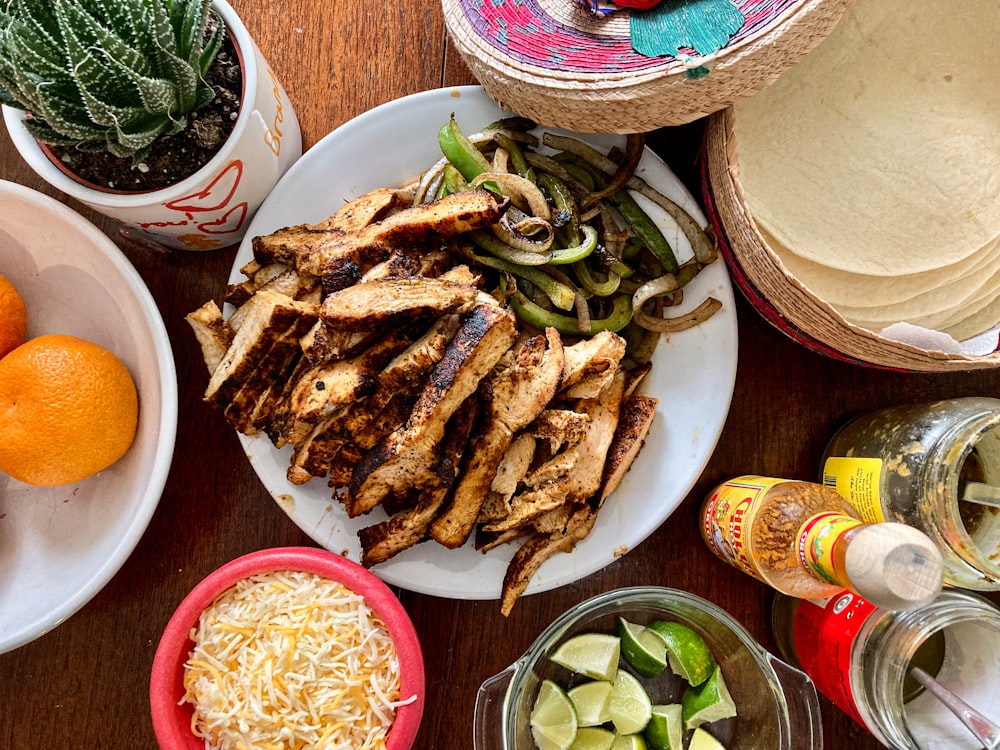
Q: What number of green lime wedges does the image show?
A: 11